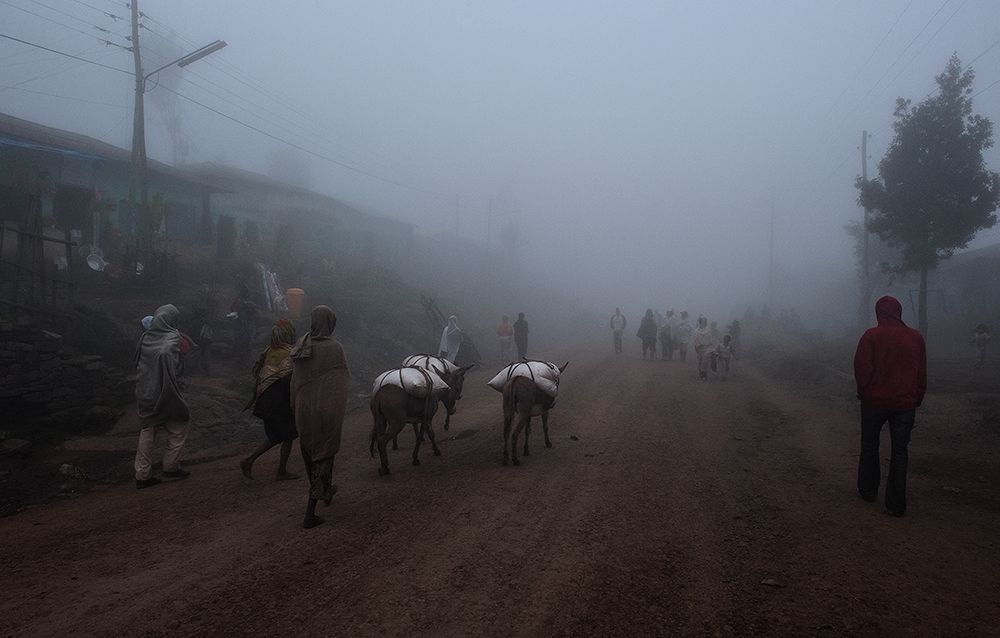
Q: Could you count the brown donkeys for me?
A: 3